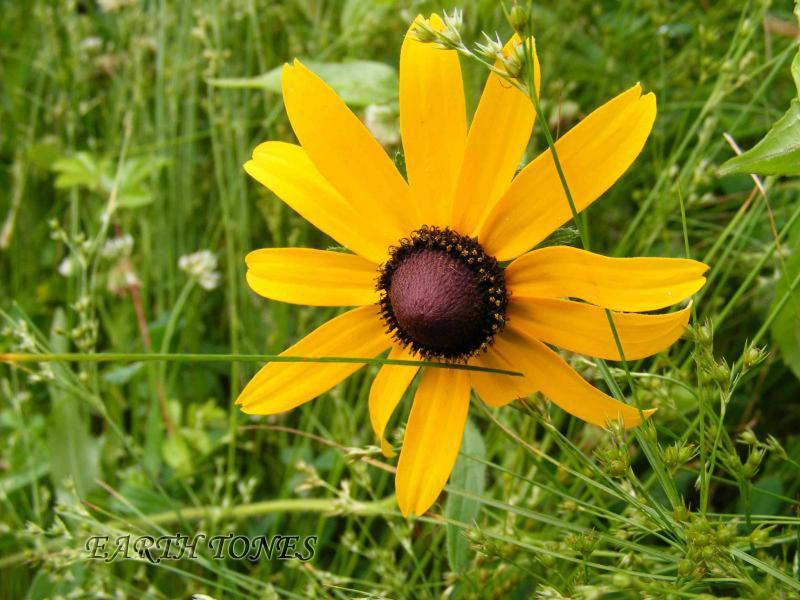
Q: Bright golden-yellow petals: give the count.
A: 13